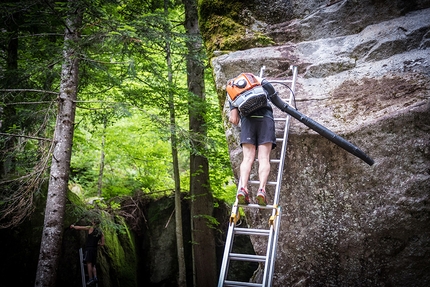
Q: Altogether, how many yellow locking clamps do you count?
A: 2